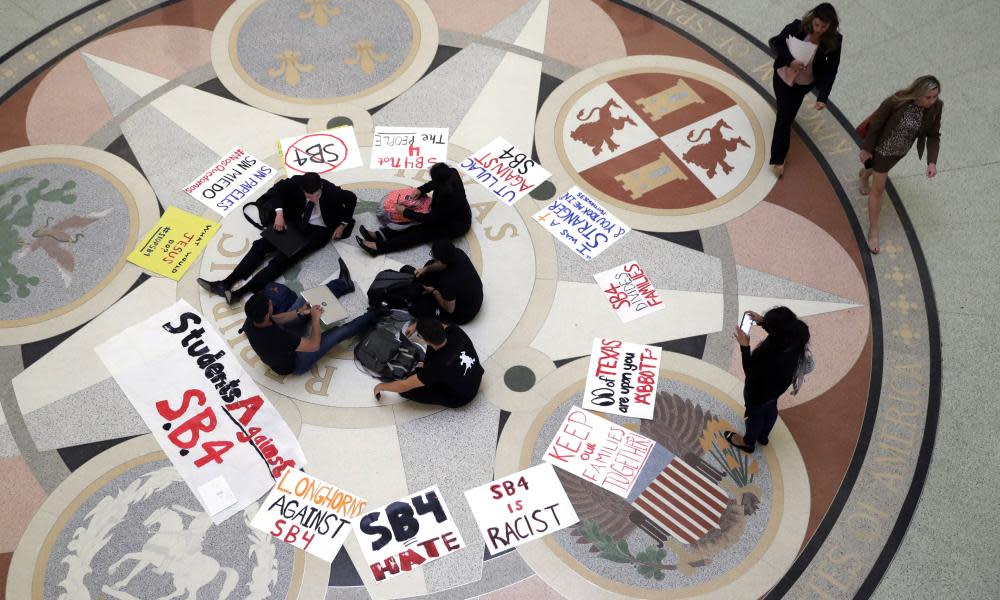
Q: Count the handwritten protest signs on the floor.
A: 13